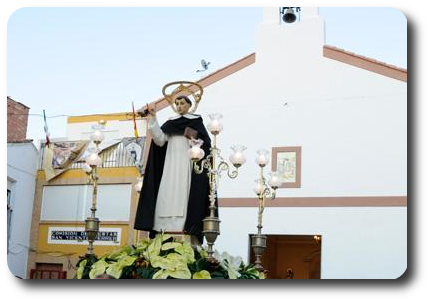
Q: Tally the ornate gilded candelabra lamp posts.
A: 3